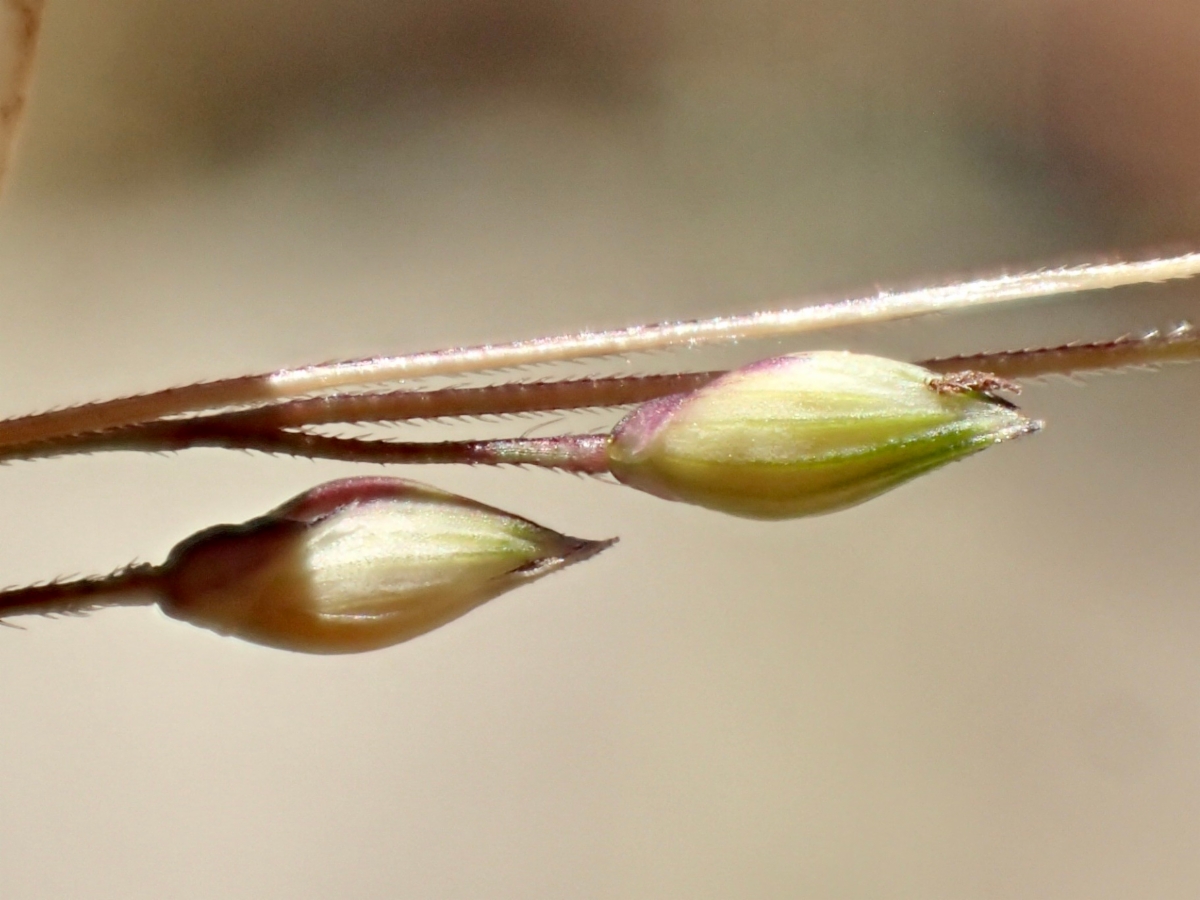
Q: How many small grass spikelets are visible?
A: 2